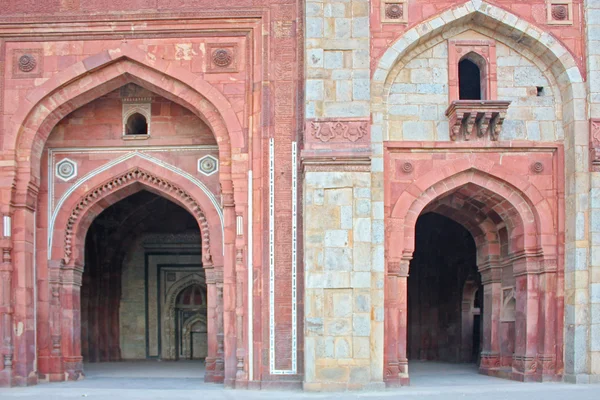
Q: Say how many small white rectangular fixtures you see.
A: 2